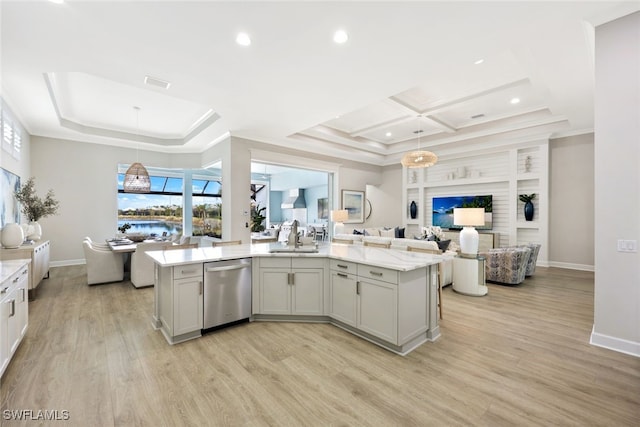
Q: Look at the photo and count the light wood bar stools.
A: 6